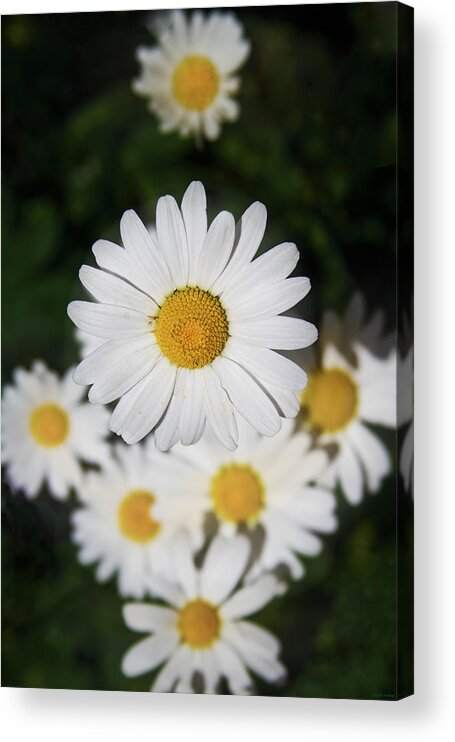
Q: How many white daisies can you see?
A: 7